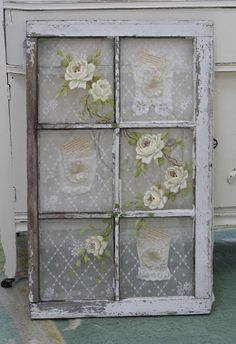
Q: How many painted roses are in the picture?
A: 6